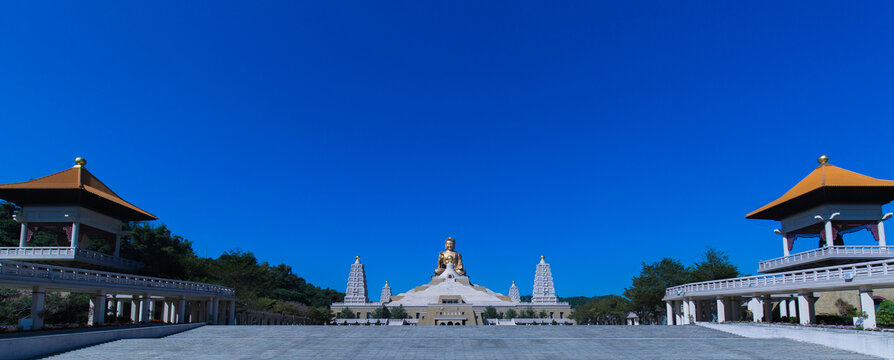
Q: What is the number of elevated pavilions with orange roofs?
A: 2